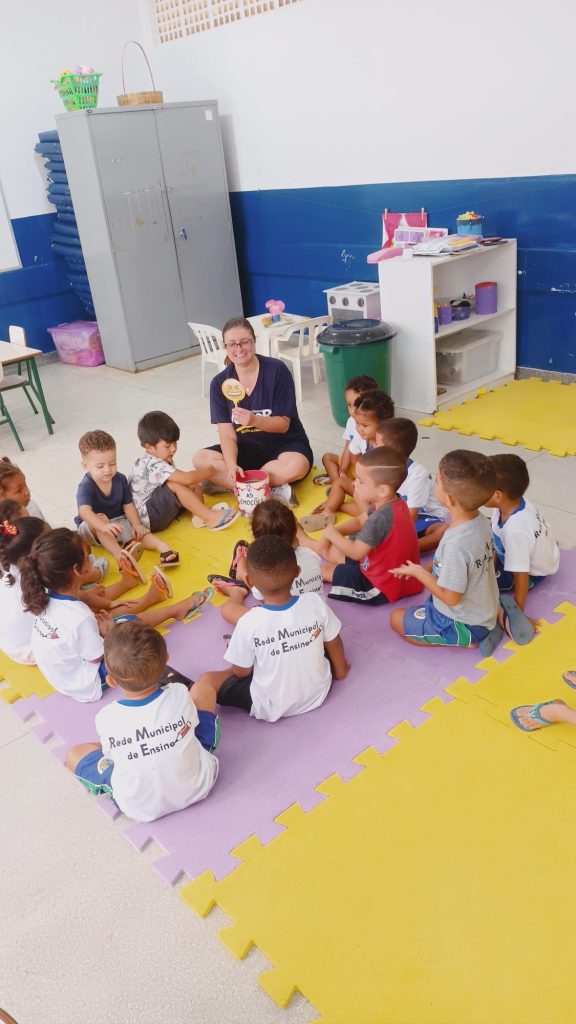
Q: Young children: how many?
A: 15